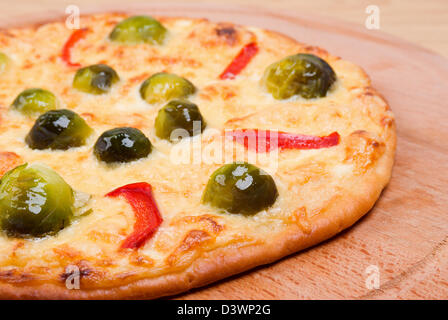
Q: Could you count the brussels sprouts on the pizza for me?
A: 11